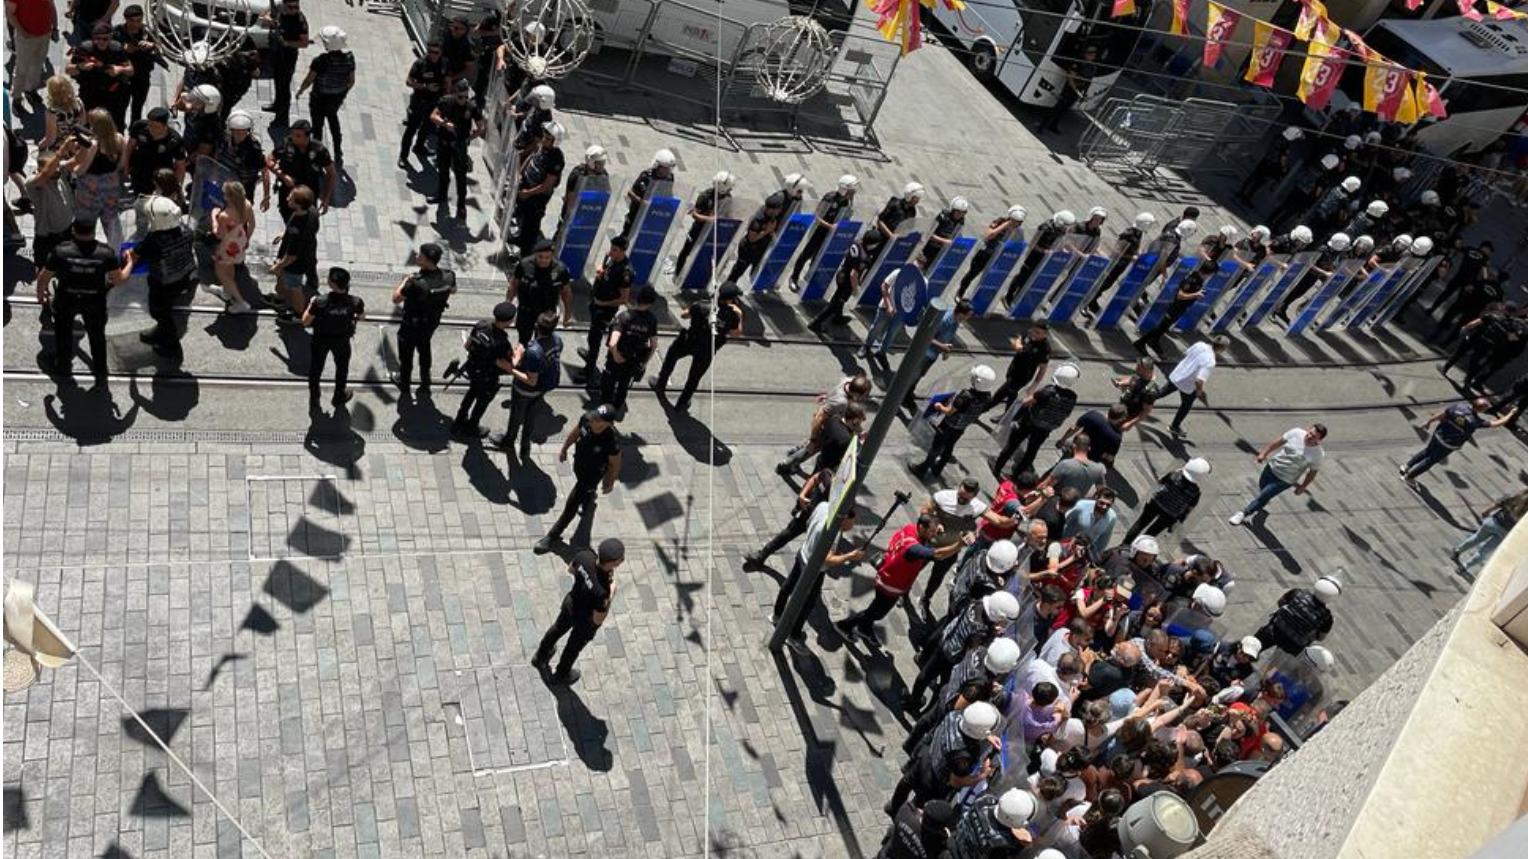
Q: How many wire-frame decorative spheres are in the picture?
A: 3